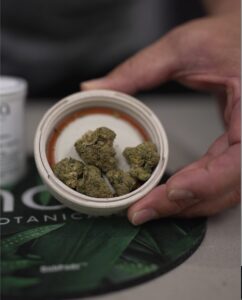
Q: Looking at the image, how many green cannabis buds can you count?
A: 5